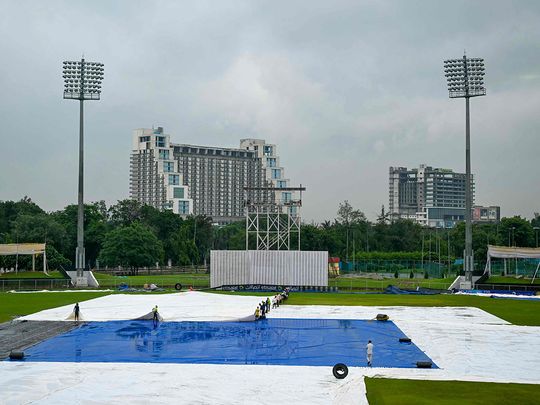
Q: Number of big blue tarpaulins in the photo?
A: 1